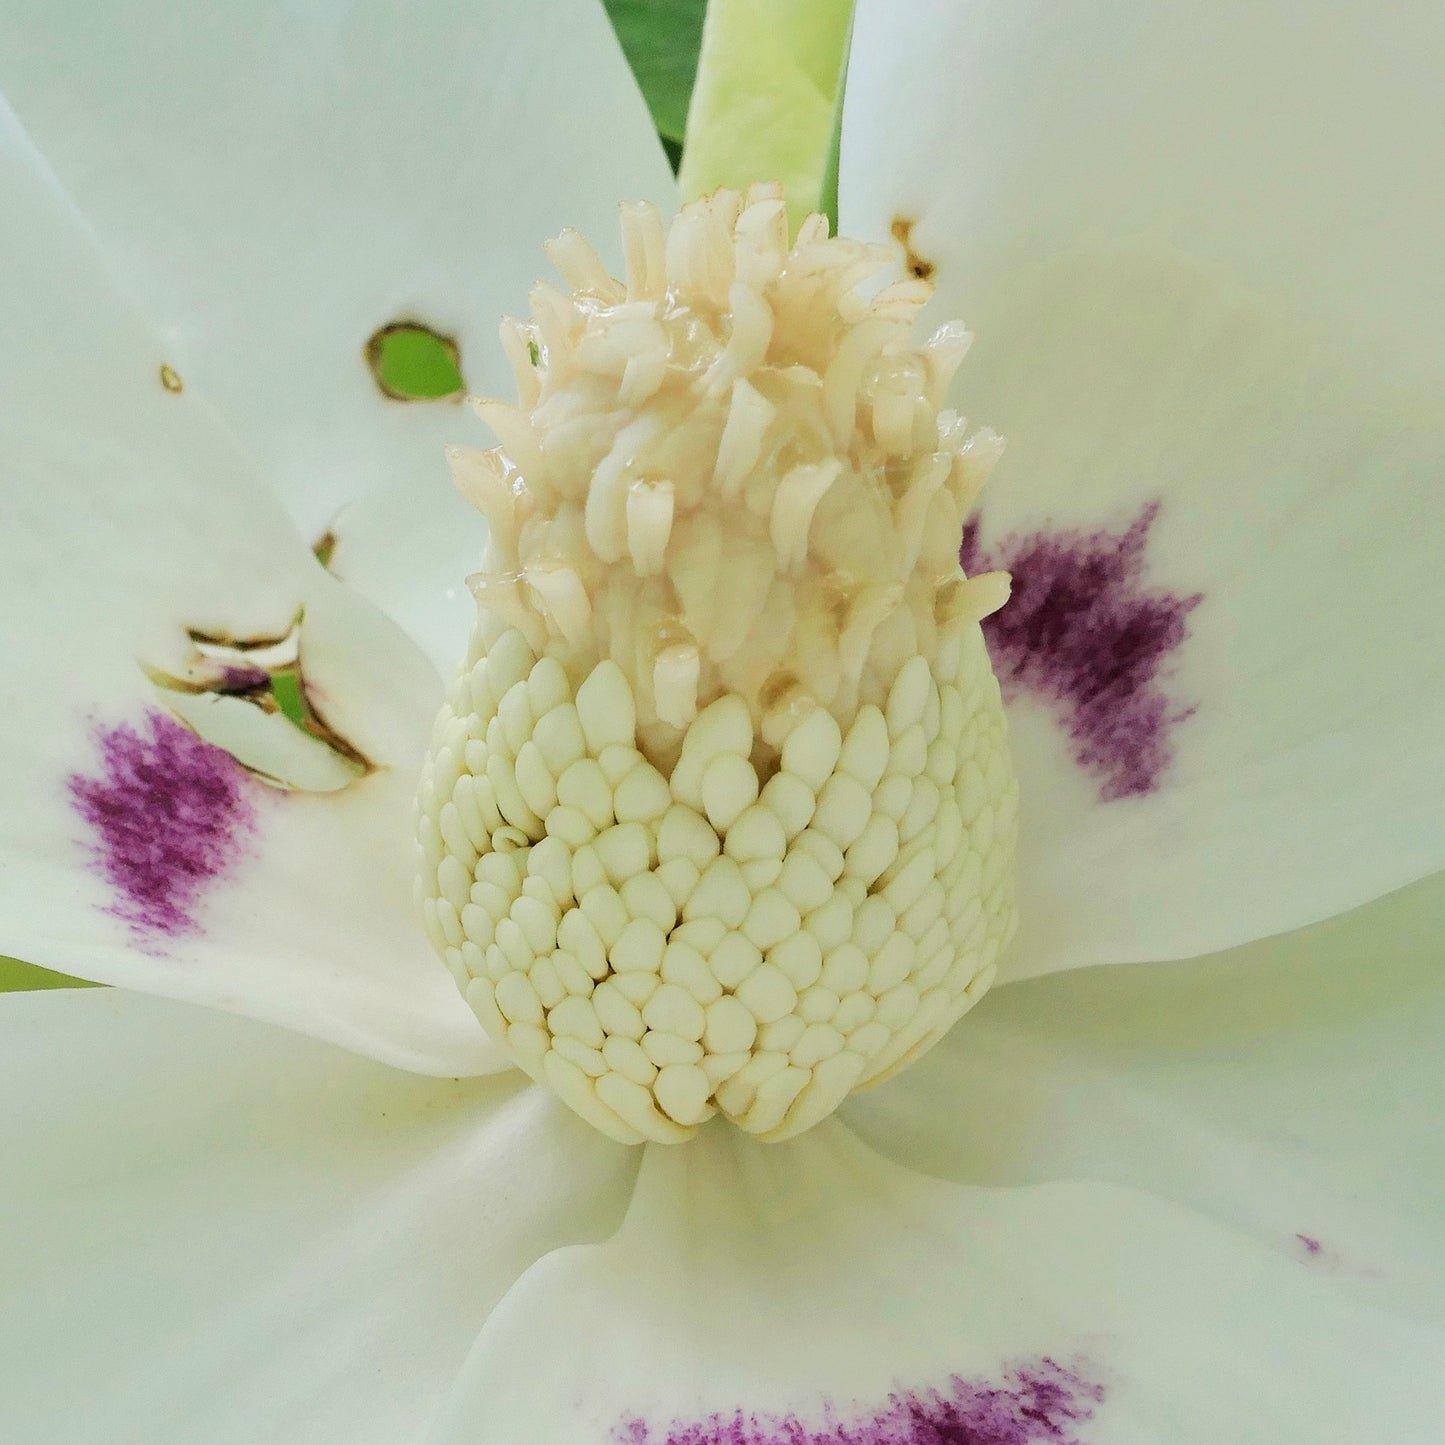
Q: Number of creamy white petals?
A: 6